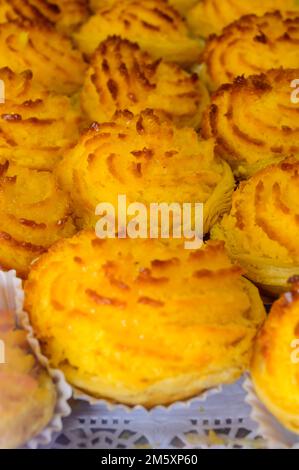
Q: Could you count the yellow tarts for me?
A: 14